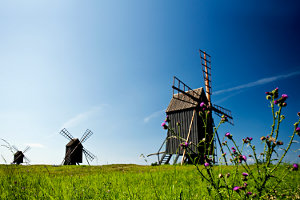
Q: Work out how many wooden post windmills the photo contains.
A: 3